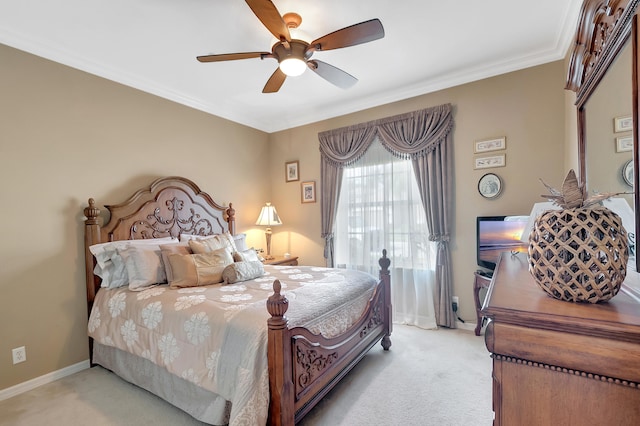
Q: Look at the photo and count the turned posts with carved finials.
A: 4